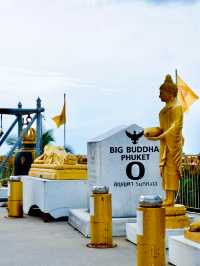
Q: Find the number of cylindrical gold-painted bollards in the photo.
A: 3